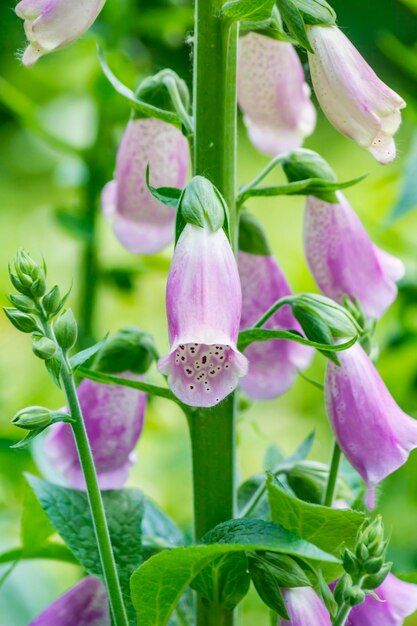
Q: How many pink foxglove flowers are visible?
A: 12